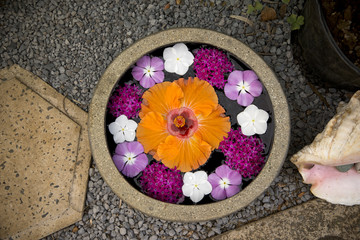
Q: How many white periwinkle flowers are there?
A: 4